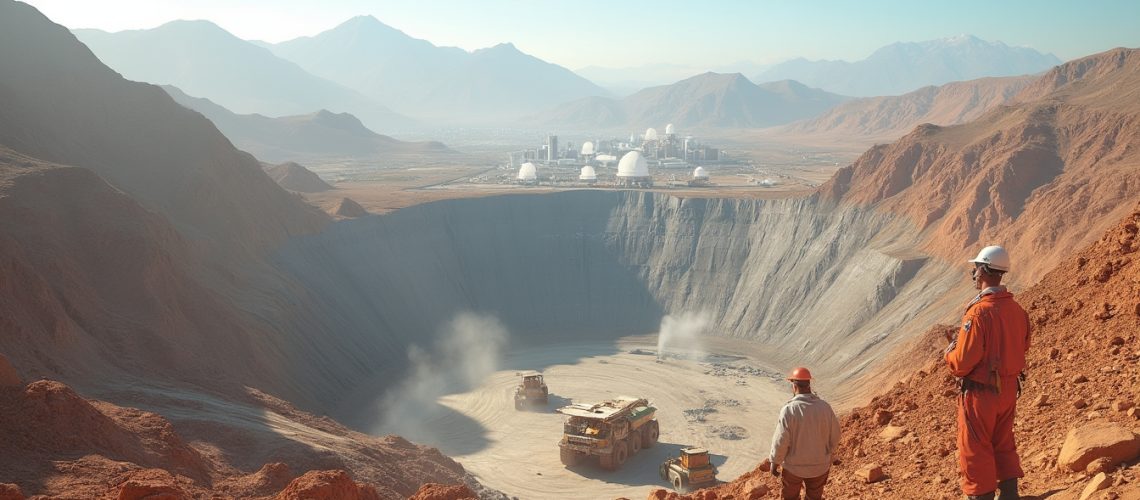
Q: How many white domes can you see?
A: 7